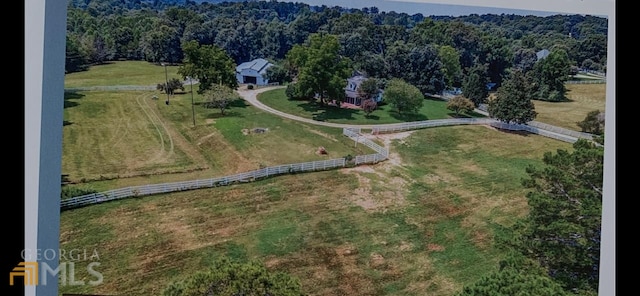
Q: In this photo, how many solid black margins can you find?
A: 2